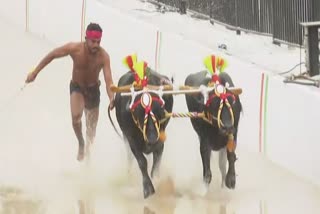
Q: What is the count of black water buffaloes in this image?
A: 2